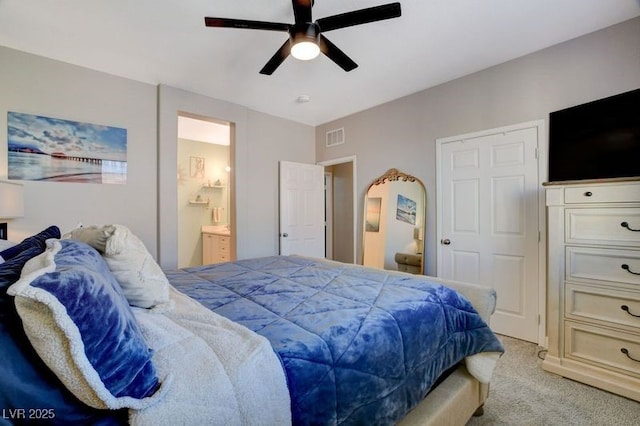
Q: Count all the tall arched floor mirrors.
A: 1